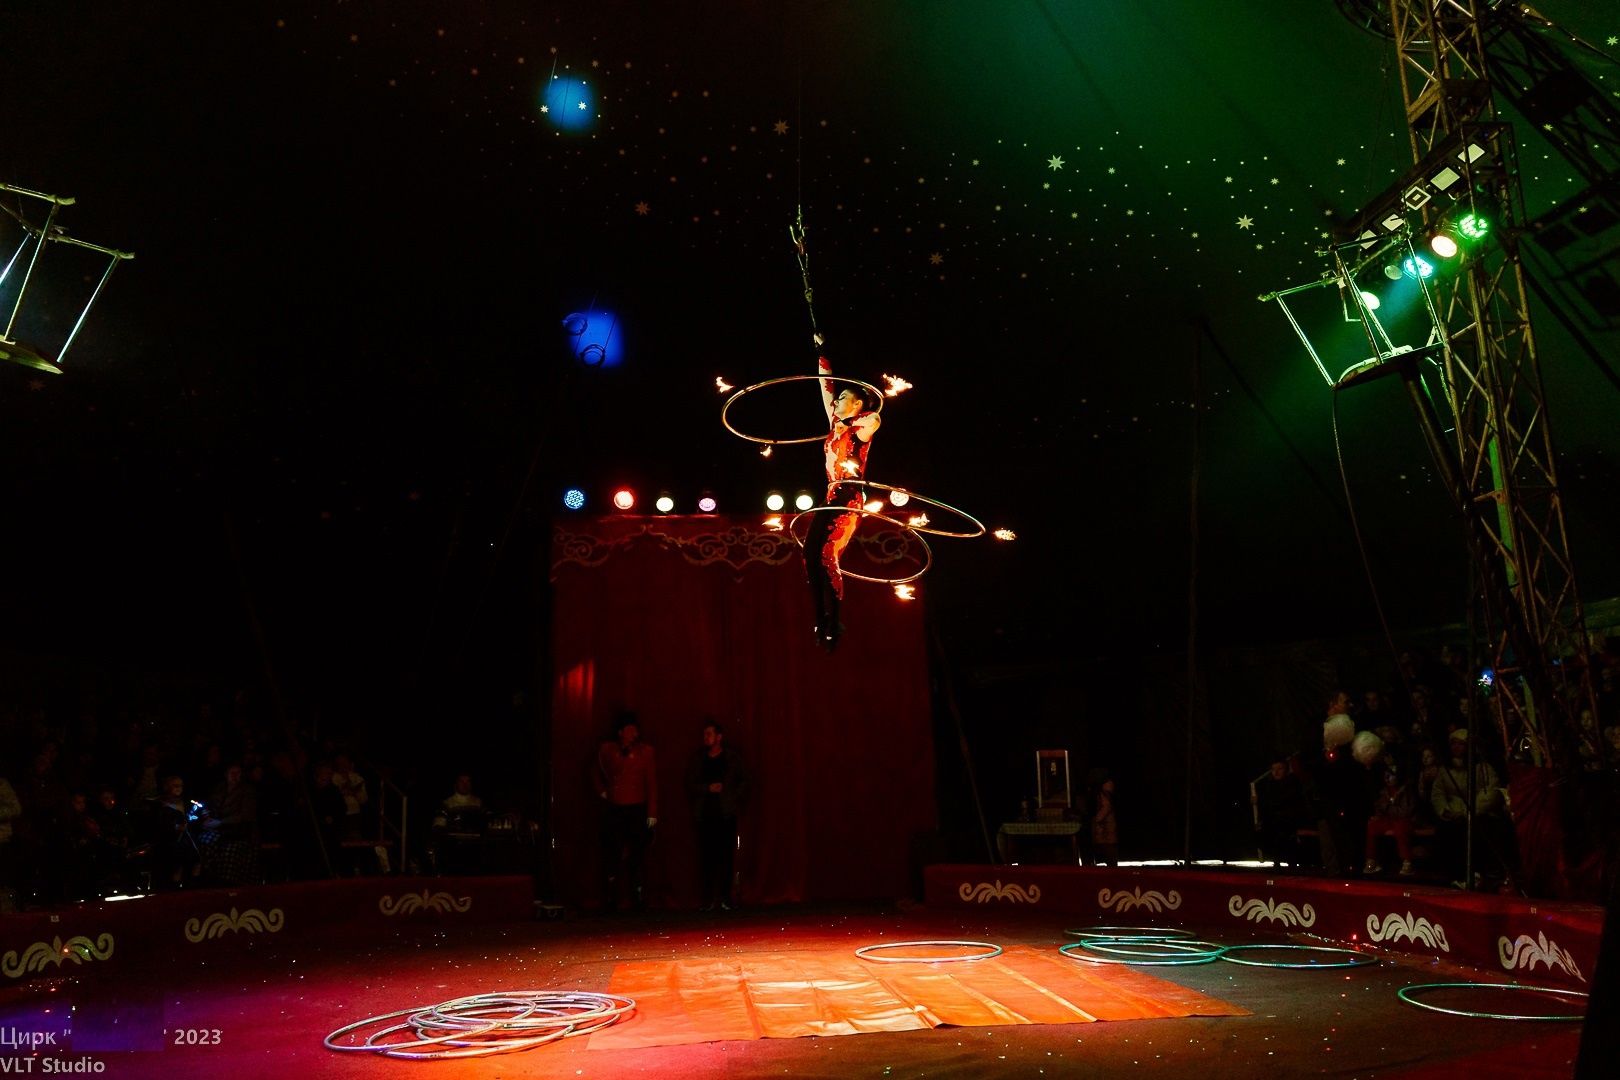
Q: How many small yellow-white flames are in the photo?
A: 9